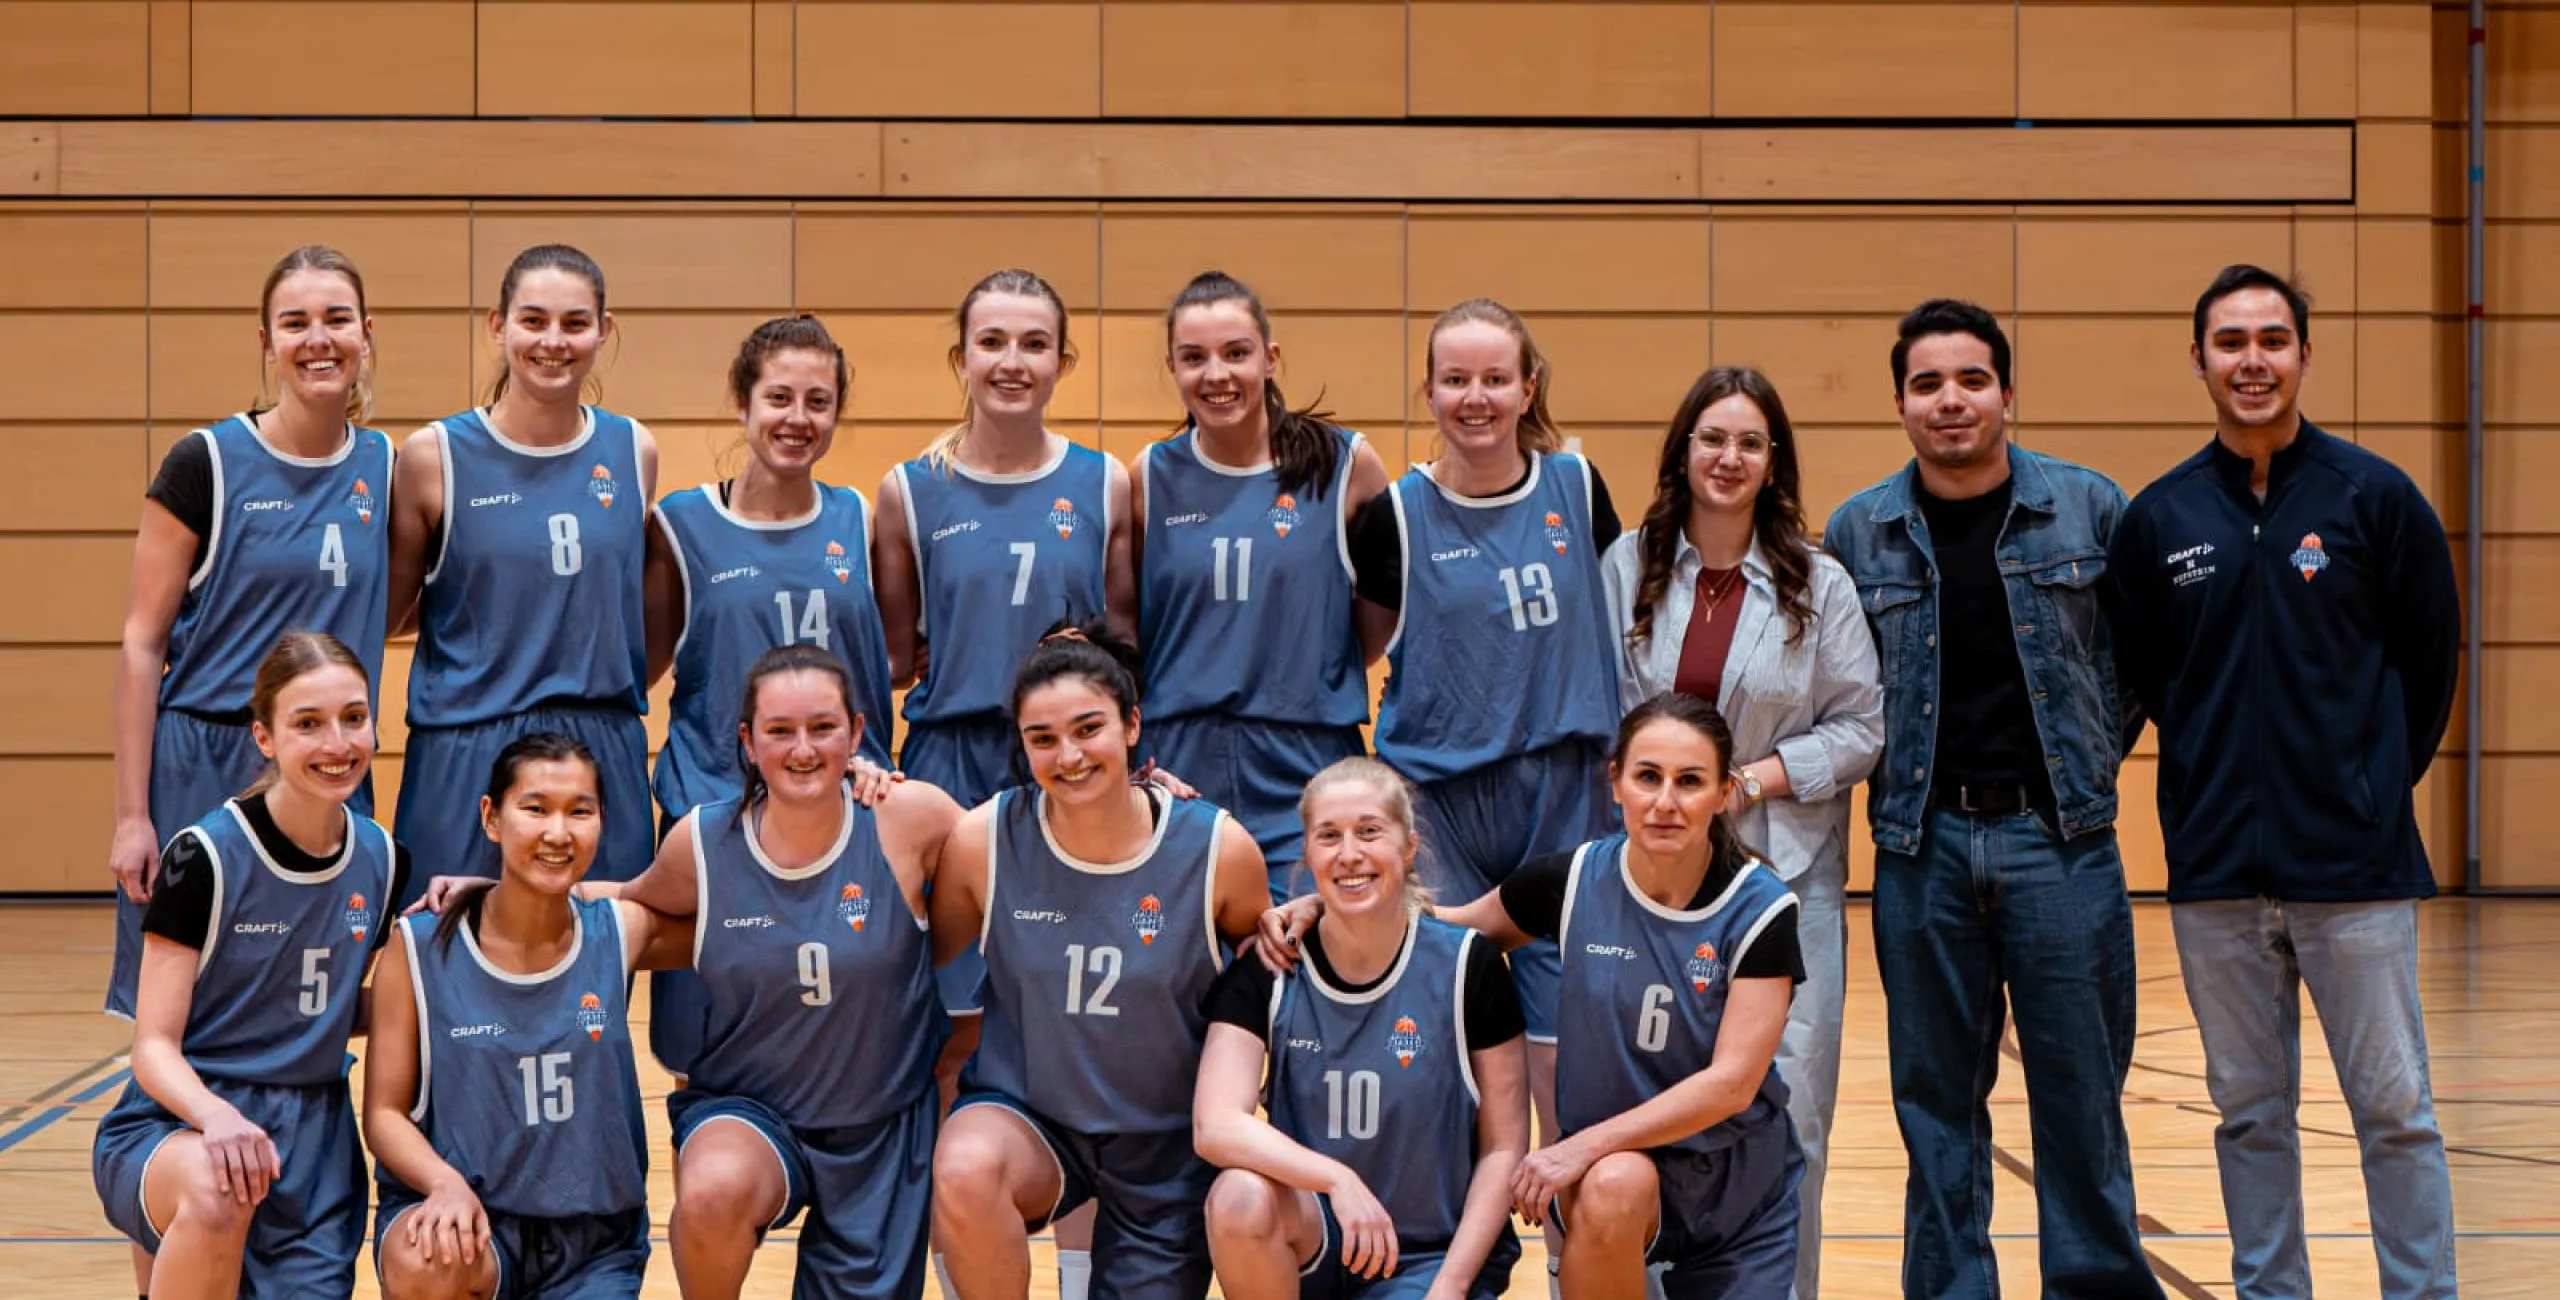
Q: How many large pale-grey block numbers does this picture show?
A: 12